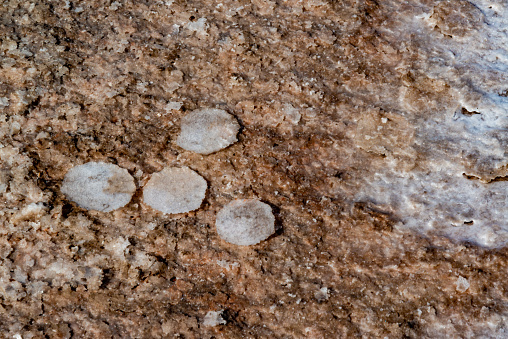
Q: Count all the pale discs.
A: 4